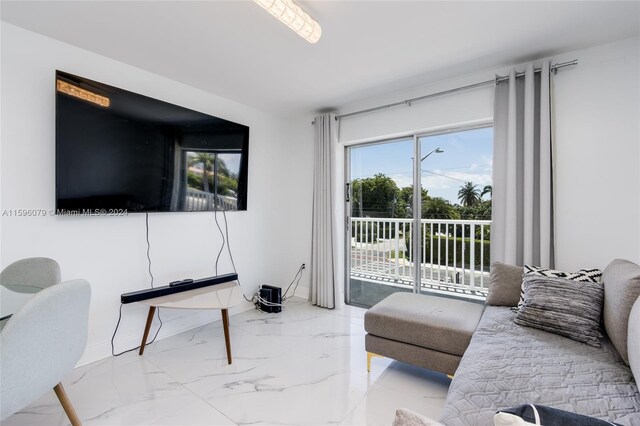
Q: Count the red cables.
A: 0